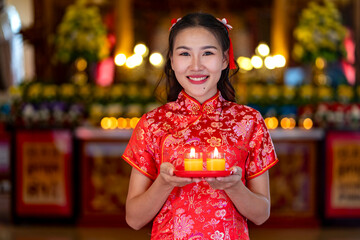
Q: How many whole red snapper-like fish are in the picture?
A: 0